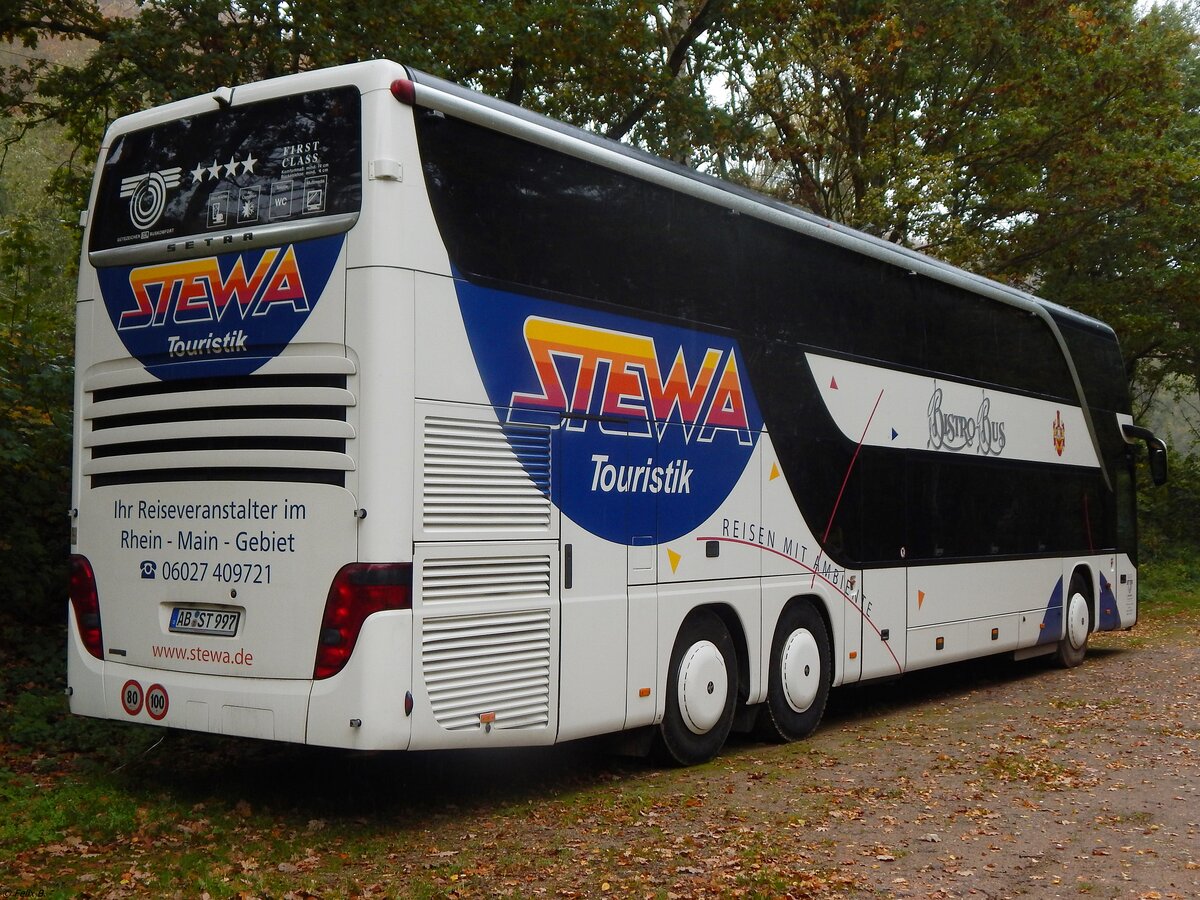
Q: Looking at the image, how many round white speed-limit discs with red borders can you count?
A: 2